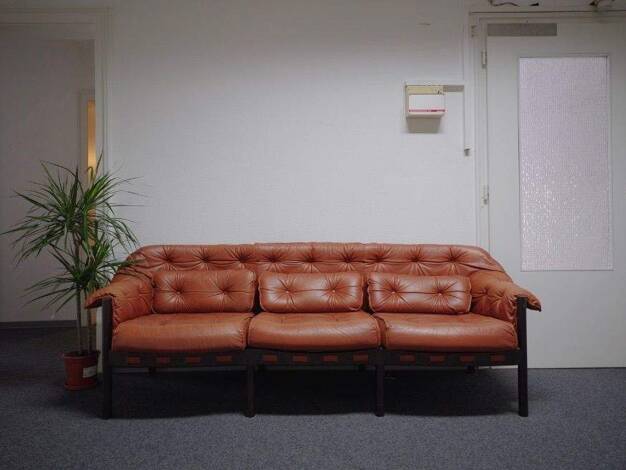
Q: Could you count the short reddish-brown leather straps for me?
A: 12